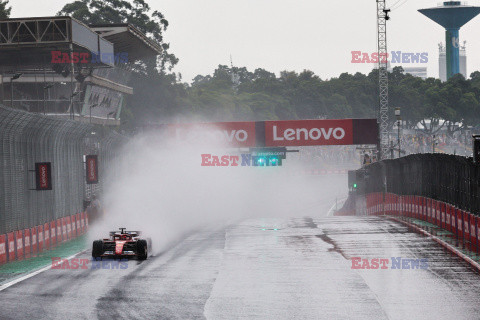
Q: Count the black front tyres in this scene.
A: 2